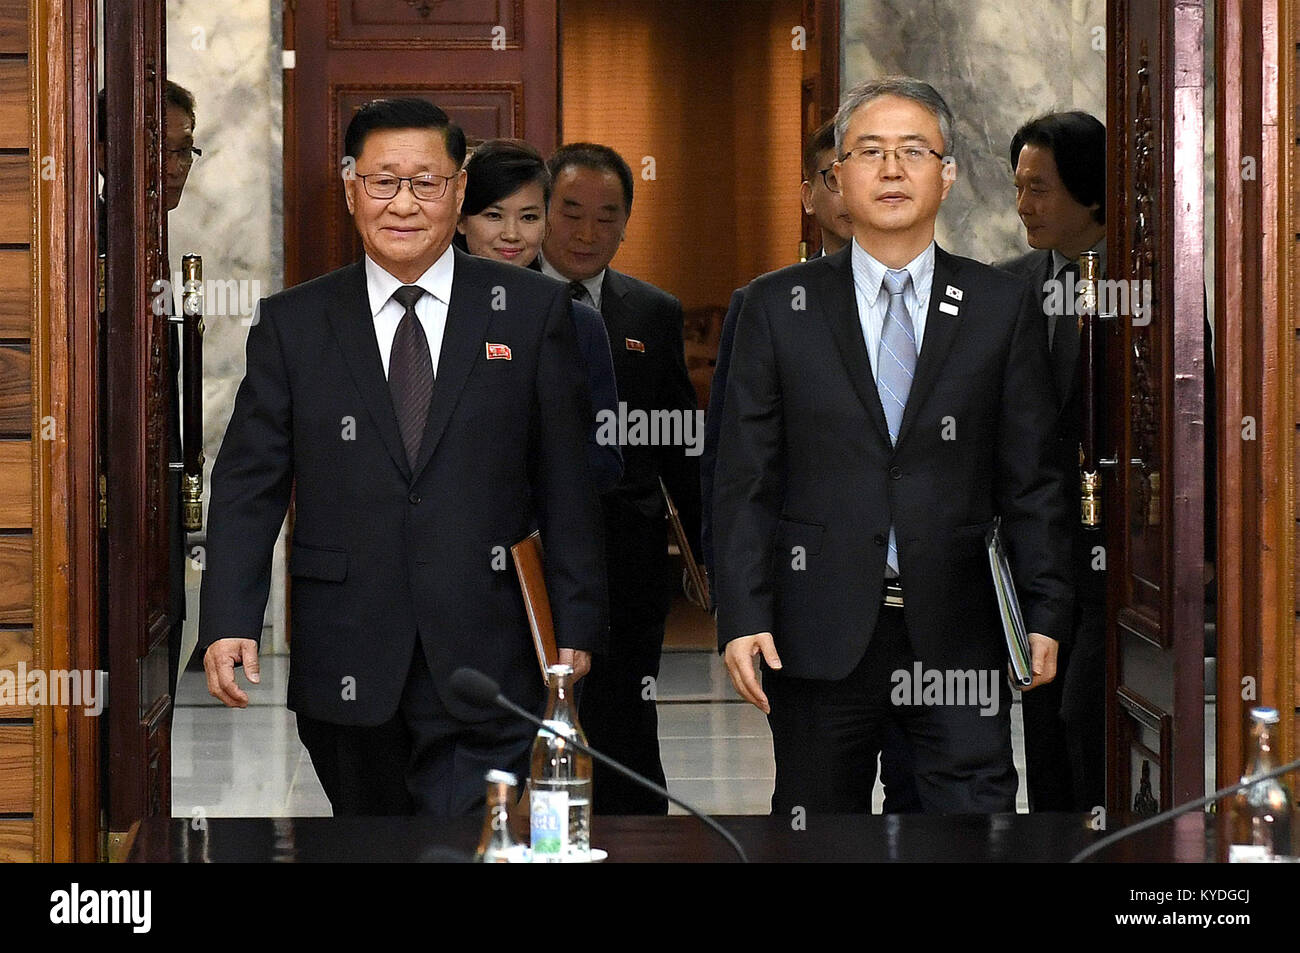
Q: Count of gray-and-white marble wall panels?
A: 2